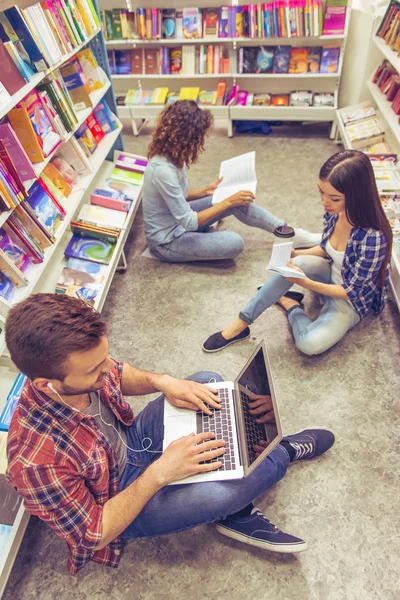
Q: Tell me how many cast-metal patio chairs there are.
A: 0